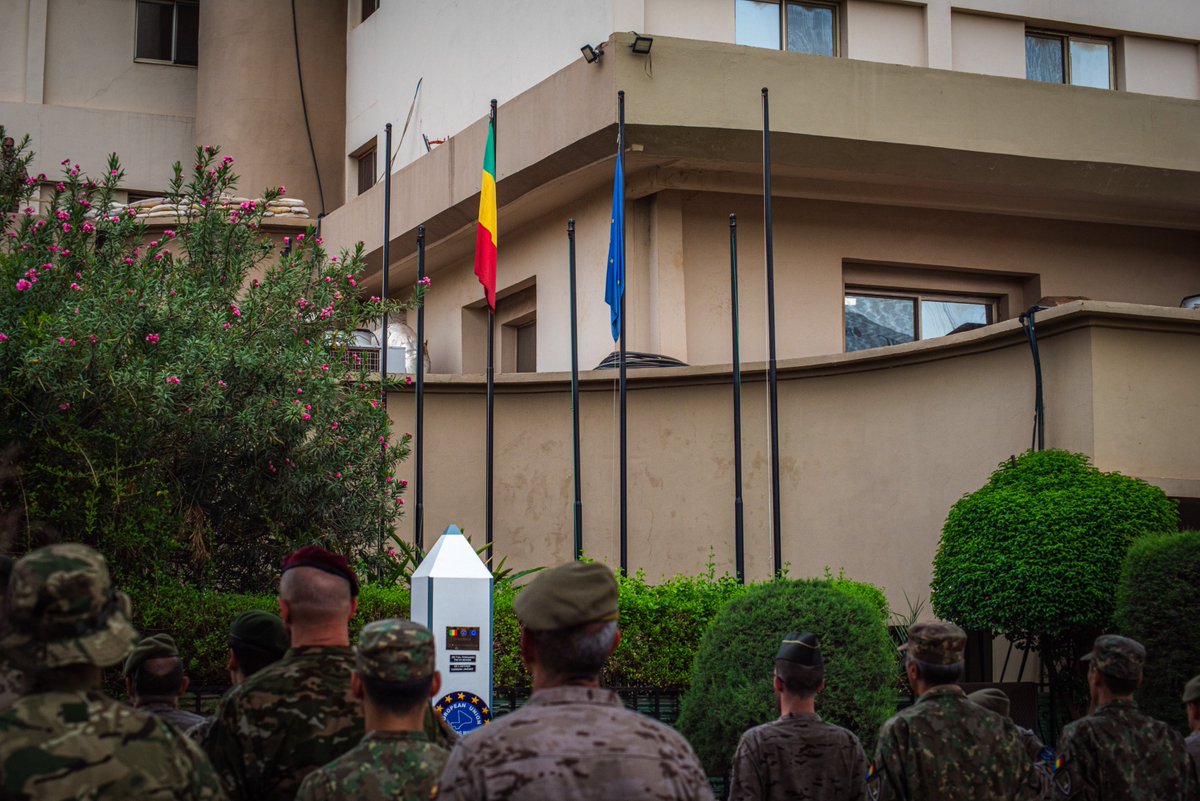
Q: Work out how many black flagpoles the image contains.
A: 7